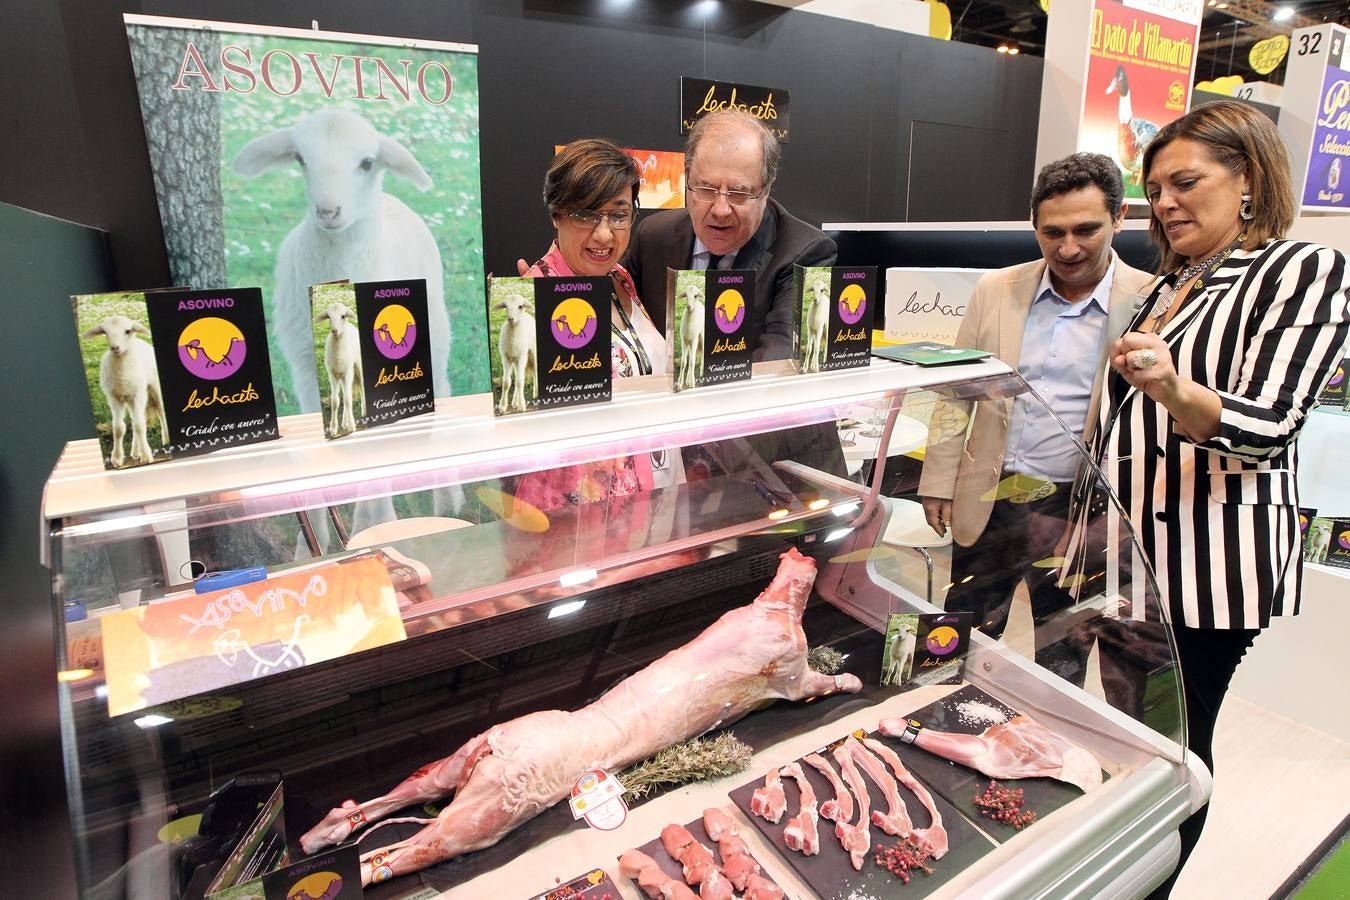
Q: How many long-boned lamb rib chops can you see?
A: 6